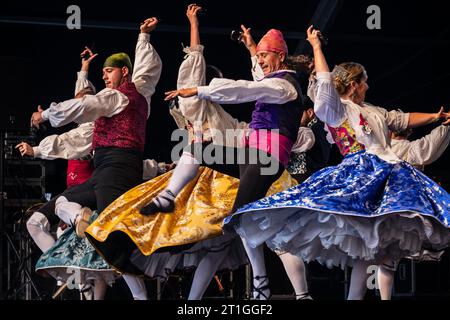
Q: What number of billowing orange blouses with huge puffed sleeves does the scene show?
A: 0